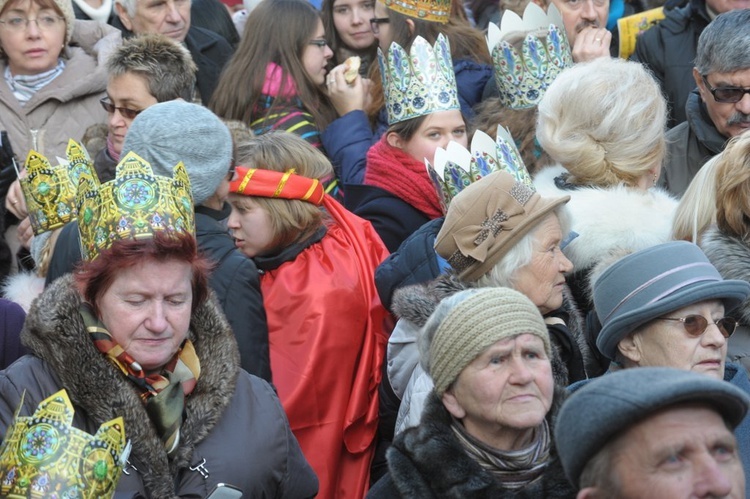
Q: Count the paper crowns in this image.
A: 7